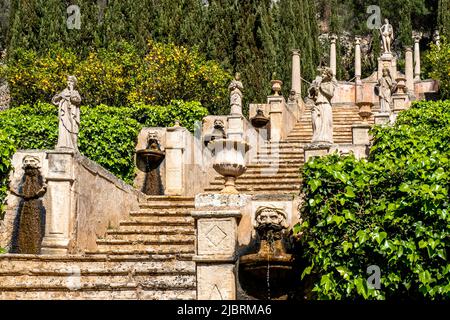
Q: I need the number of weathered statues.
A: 5